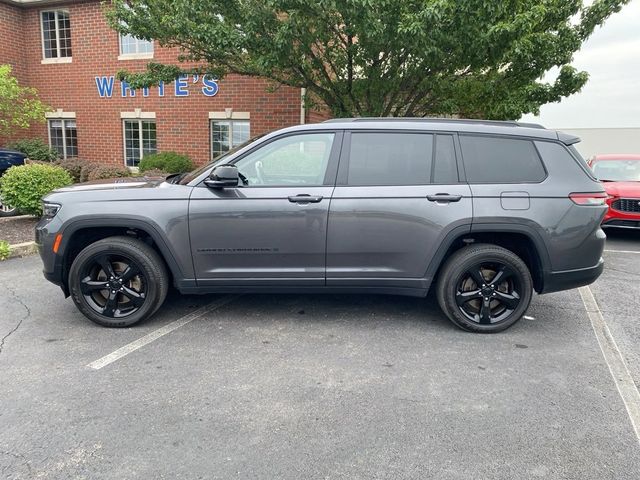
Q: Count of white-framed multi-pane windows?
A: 5